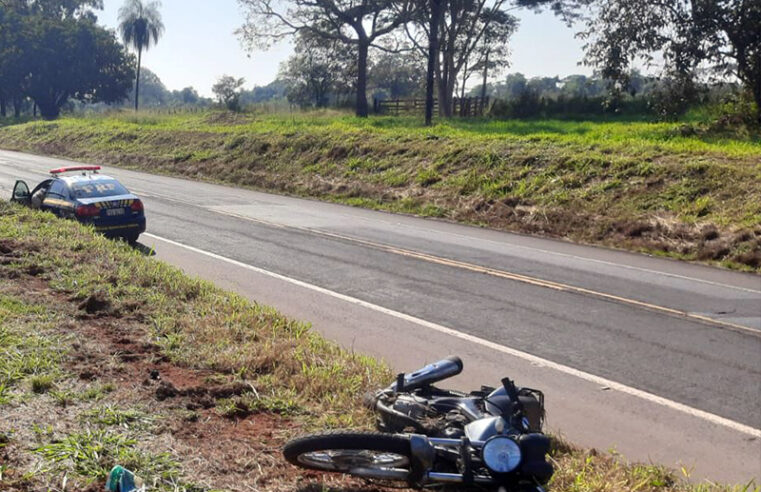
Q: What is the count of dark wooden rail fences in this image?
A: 1